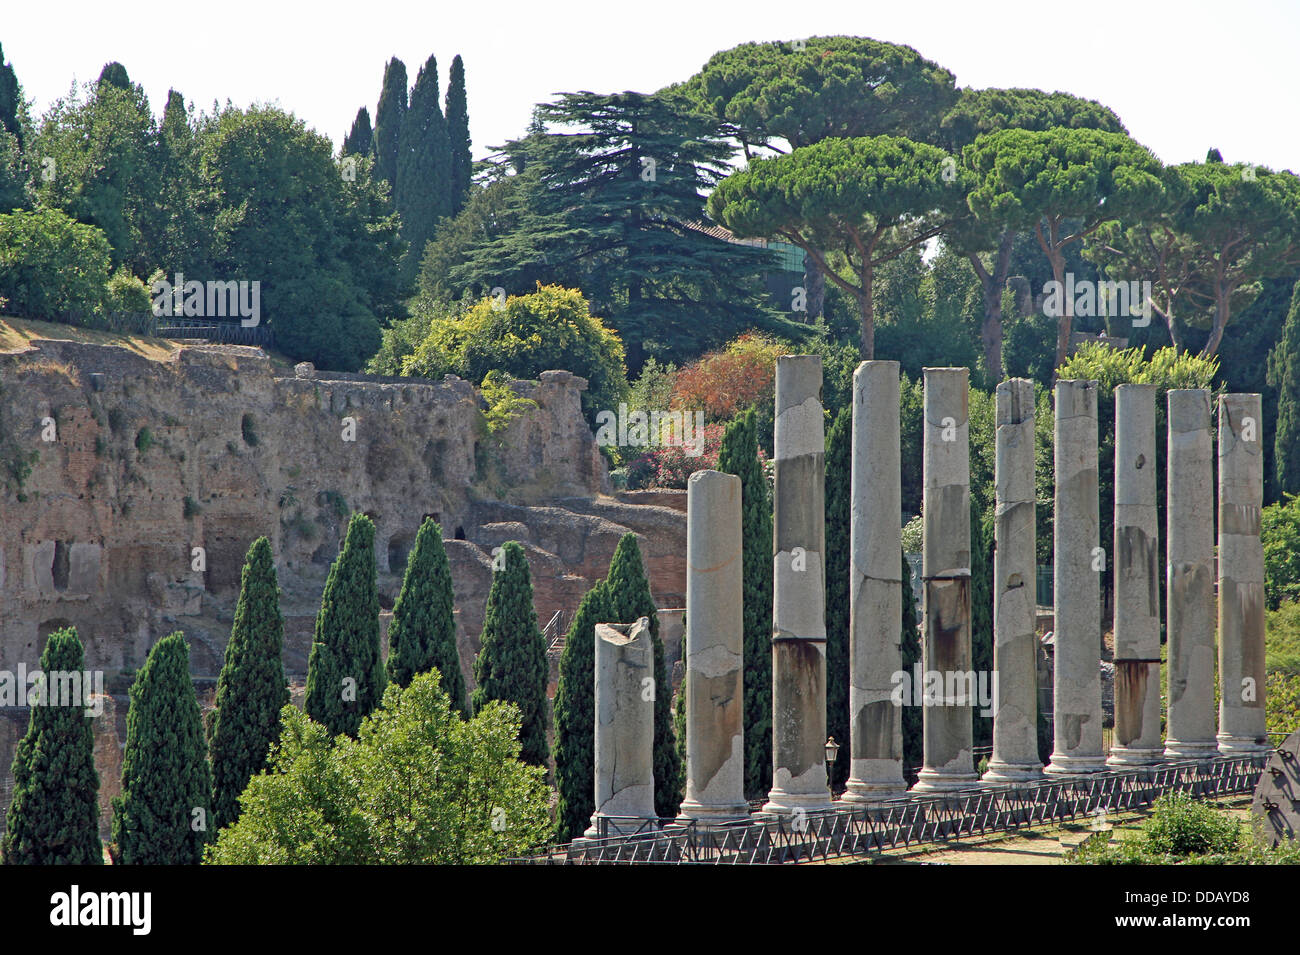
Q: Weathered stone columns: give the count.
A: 10